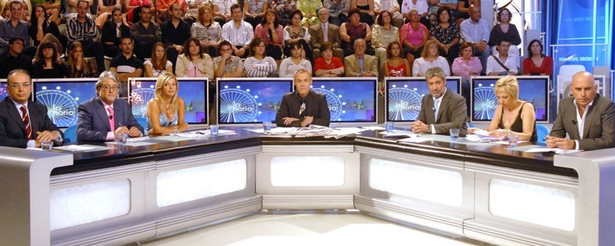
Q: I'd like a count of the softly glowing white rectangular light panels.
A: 5